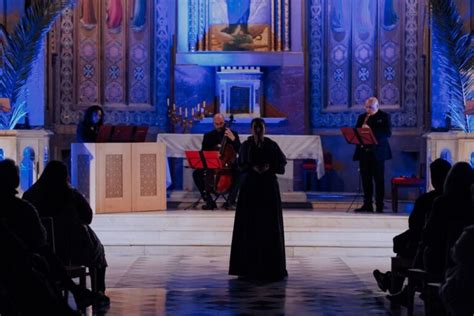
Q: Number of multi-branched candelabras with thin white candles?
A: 1